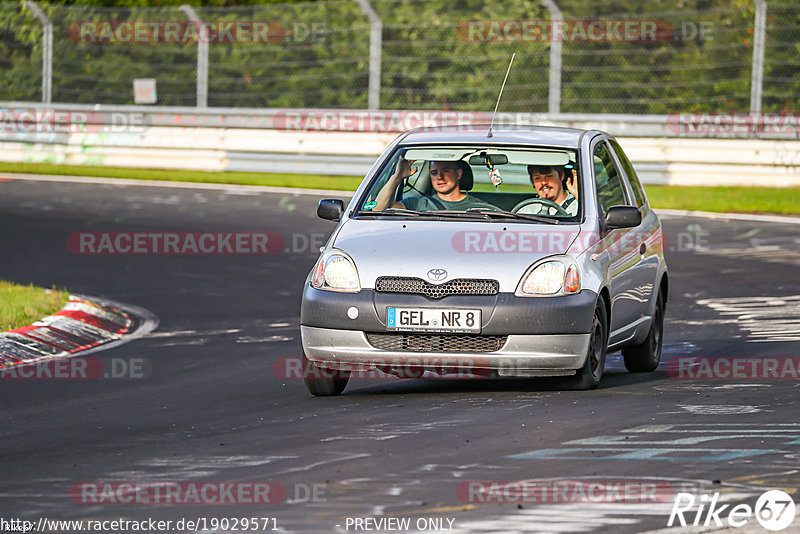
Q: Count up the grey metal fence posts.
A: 5